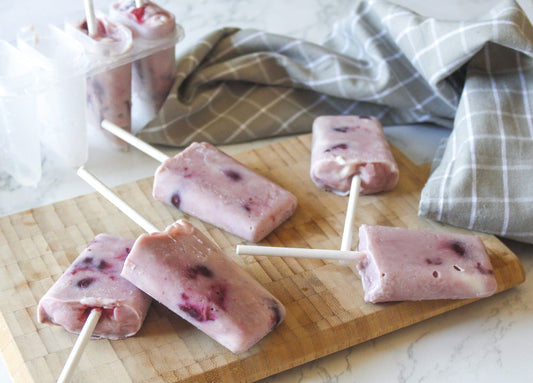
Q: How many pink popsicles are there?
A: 7